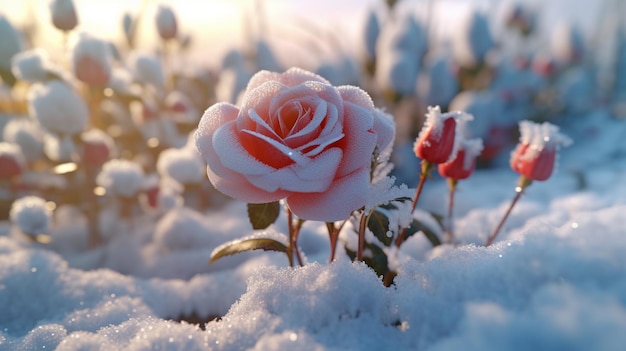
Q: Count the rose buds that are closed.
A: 3